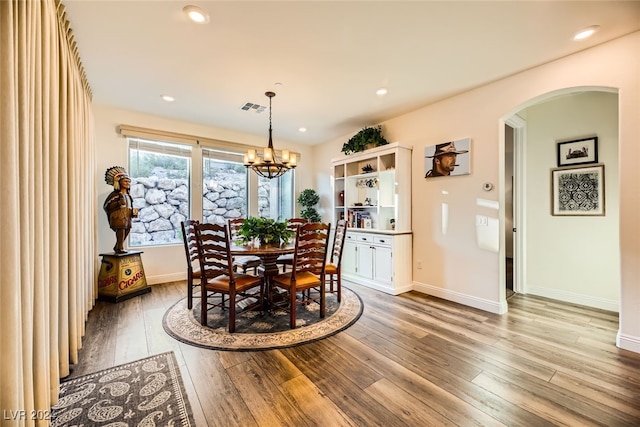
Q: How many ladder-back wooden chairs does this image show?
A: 6